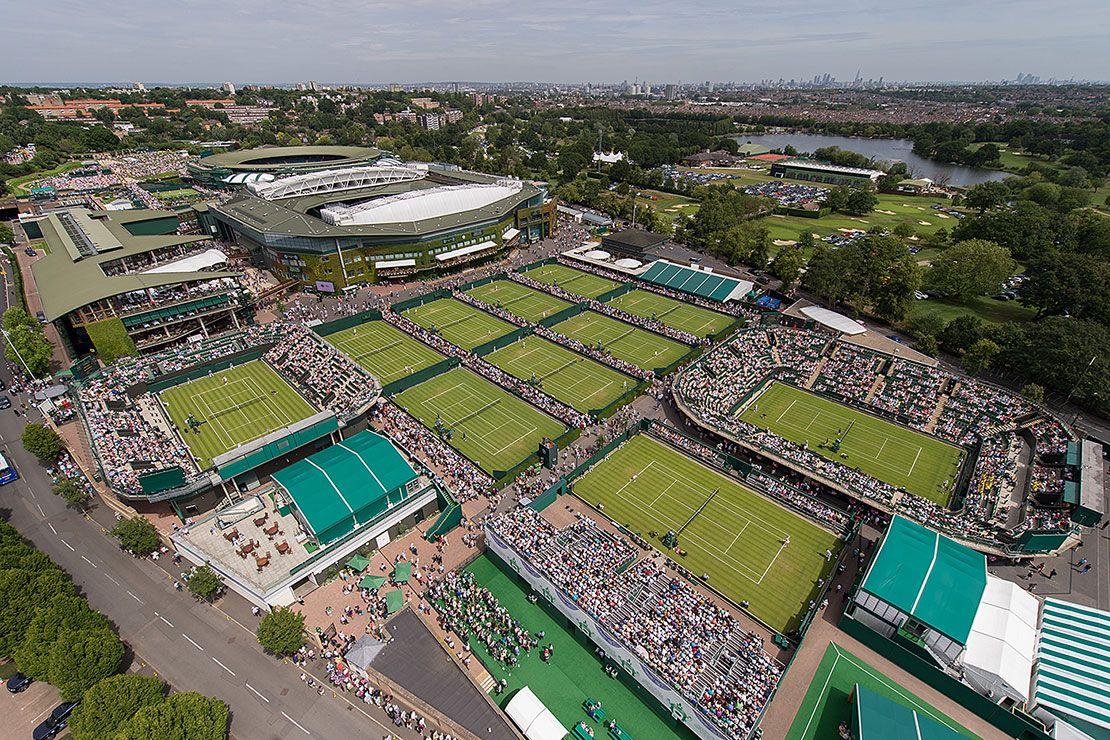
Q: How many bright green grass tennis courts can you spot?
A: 11